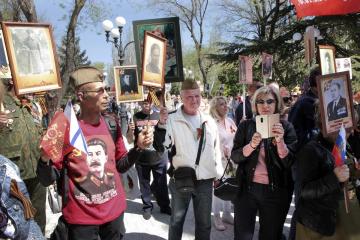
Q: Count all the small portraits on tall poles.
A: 2